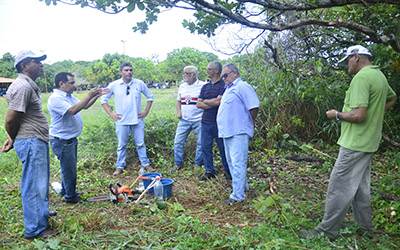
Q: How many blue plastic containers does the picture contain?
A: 2